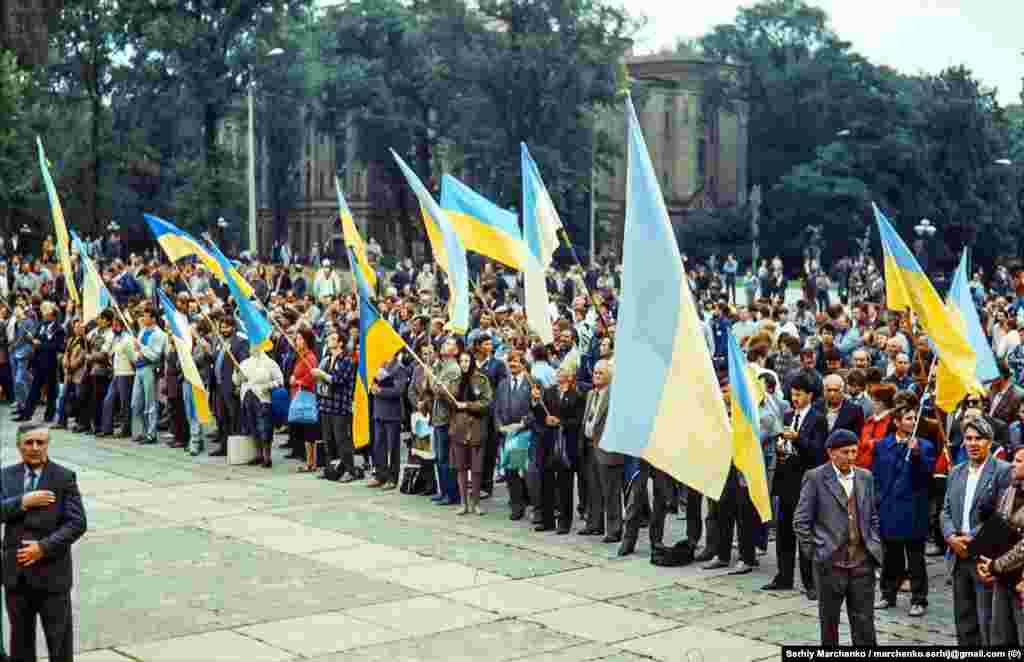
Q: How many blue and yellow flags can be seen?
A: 14